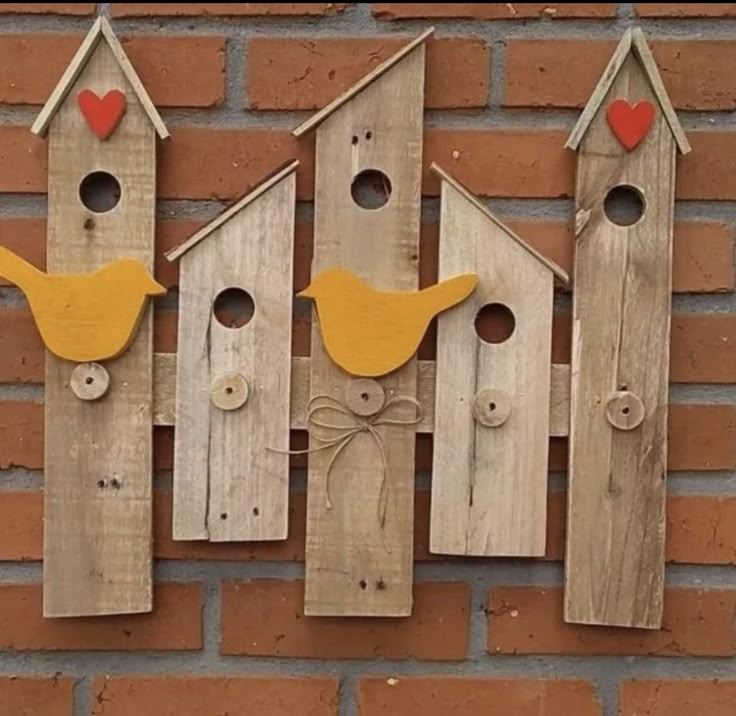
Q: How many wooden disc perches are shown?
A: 5